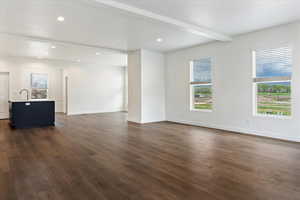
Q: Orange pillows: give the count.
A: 0